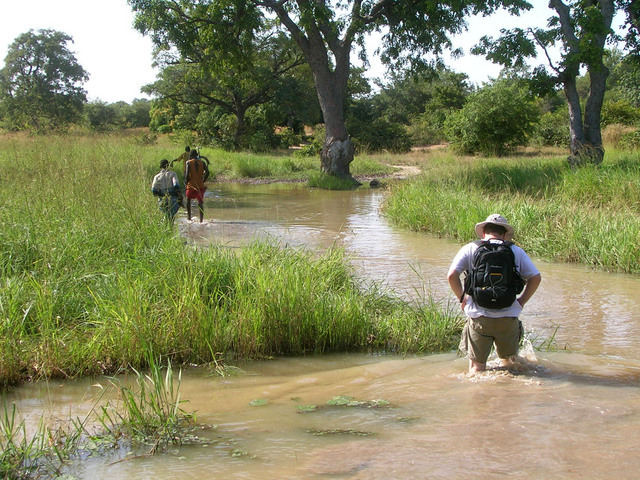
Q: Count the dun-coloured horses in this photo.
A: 0